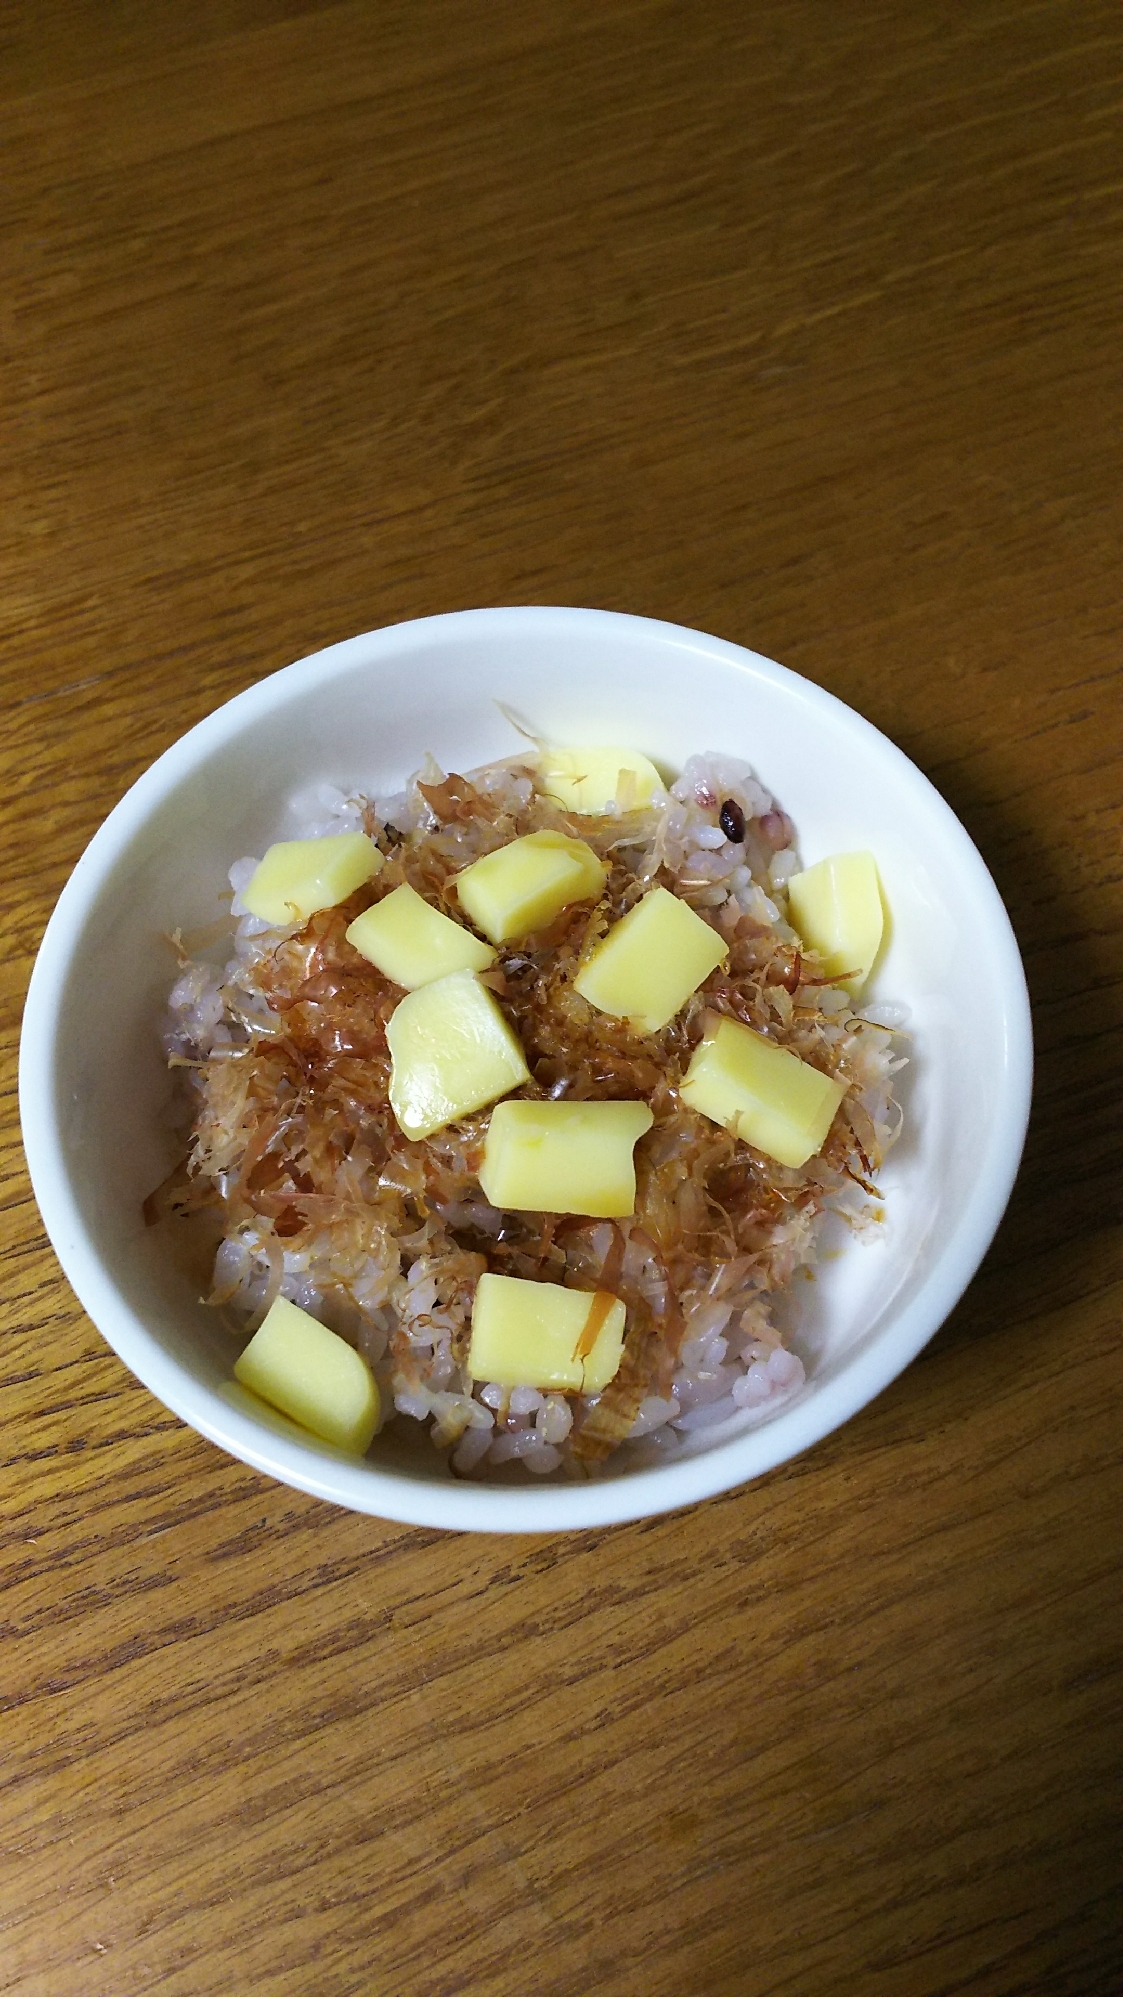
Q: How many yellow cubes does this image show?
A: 11